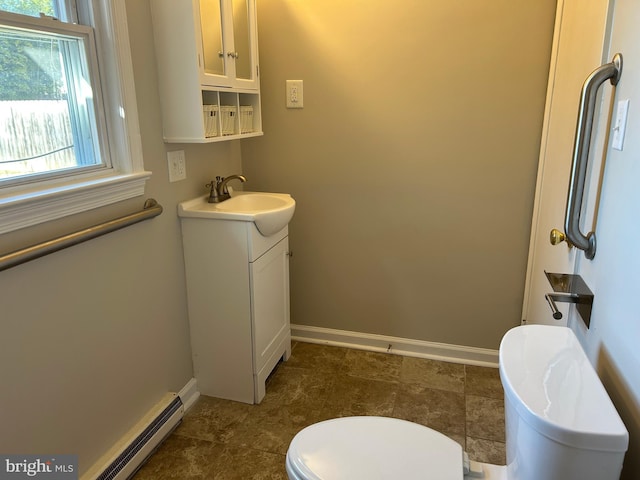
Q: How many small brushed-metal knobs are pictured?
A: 3